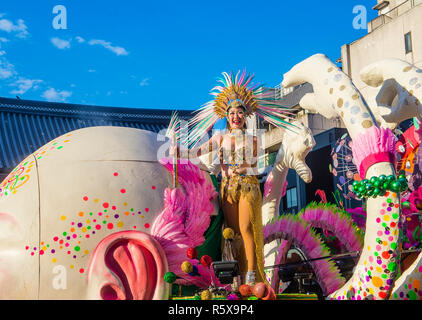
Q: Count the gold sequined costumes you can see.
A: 1